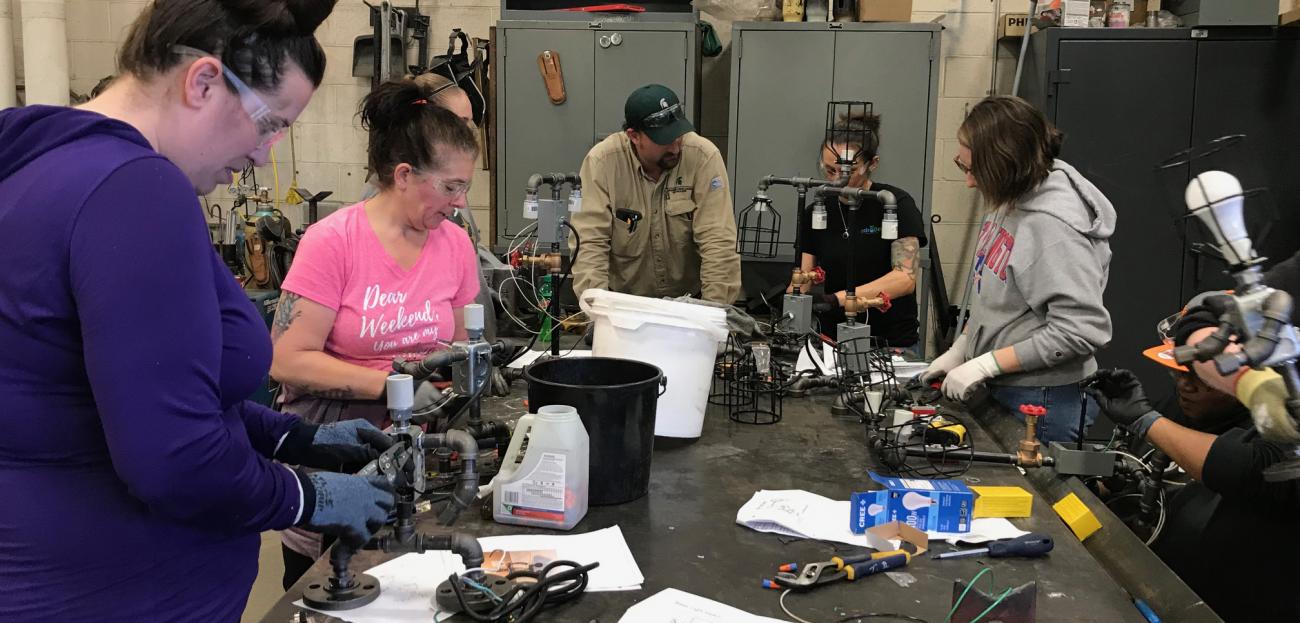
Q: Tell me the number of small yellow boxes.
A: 2